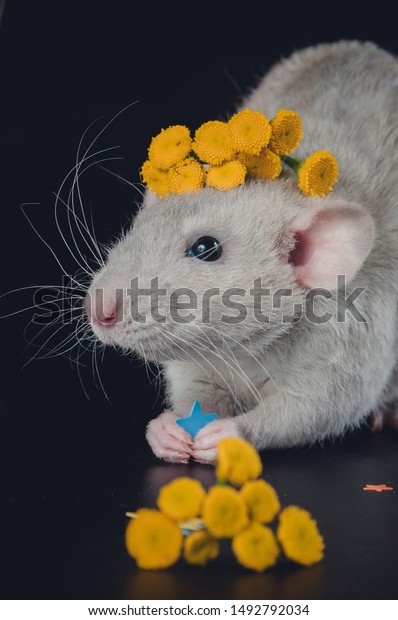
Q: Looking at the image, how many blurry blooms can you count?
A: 8